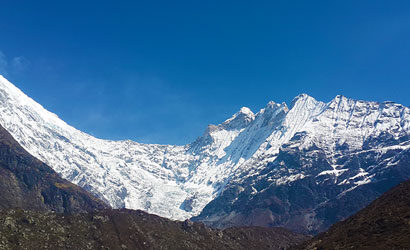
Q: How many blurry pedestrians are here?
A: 0